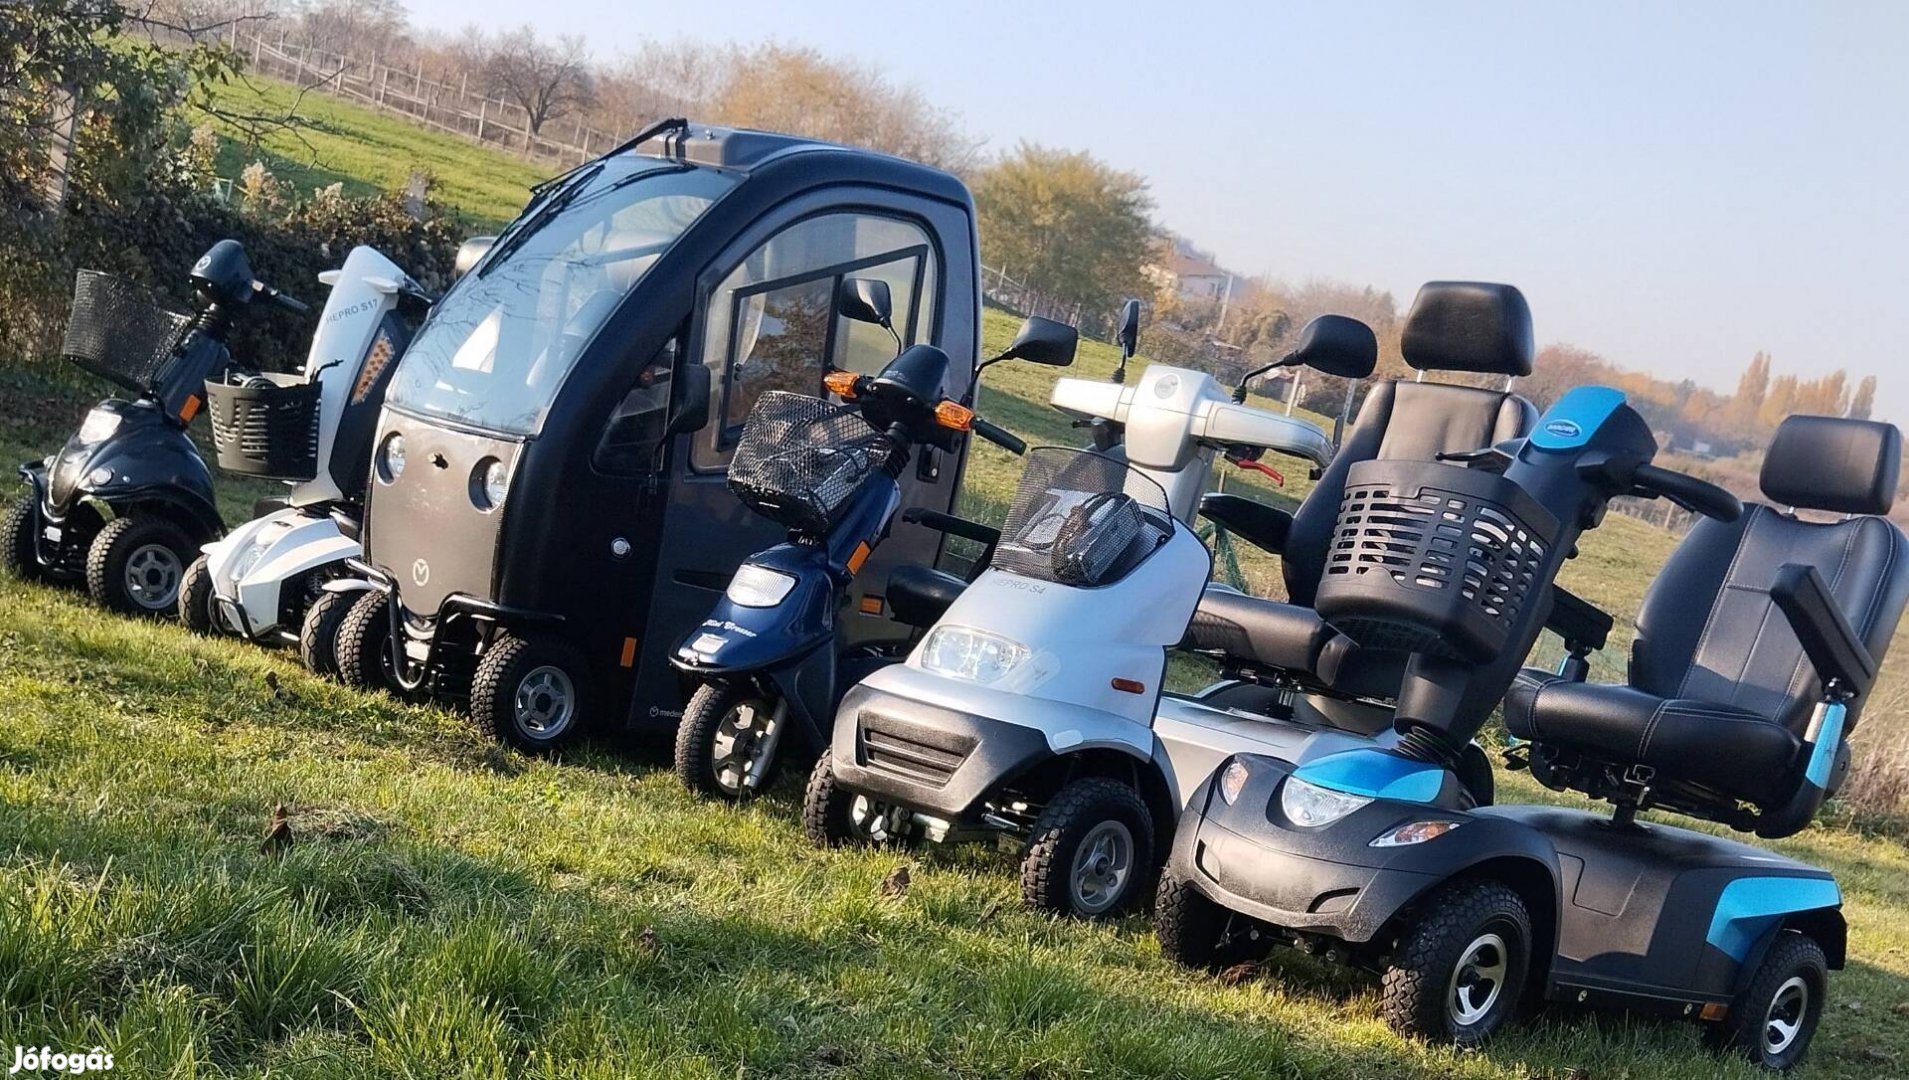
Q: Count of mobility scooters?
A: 6